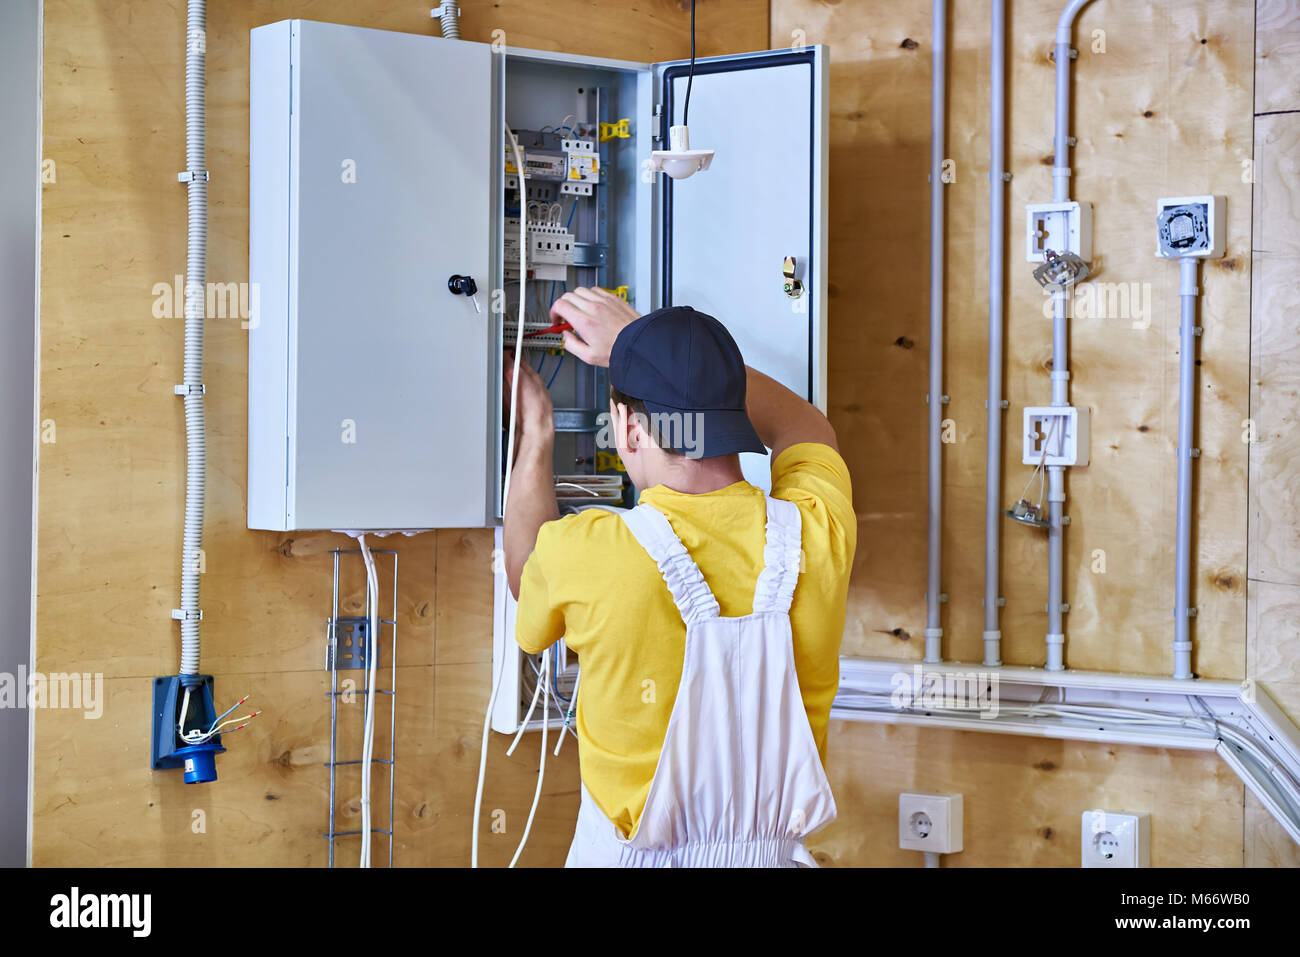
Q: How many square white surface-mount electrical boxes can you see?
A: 5